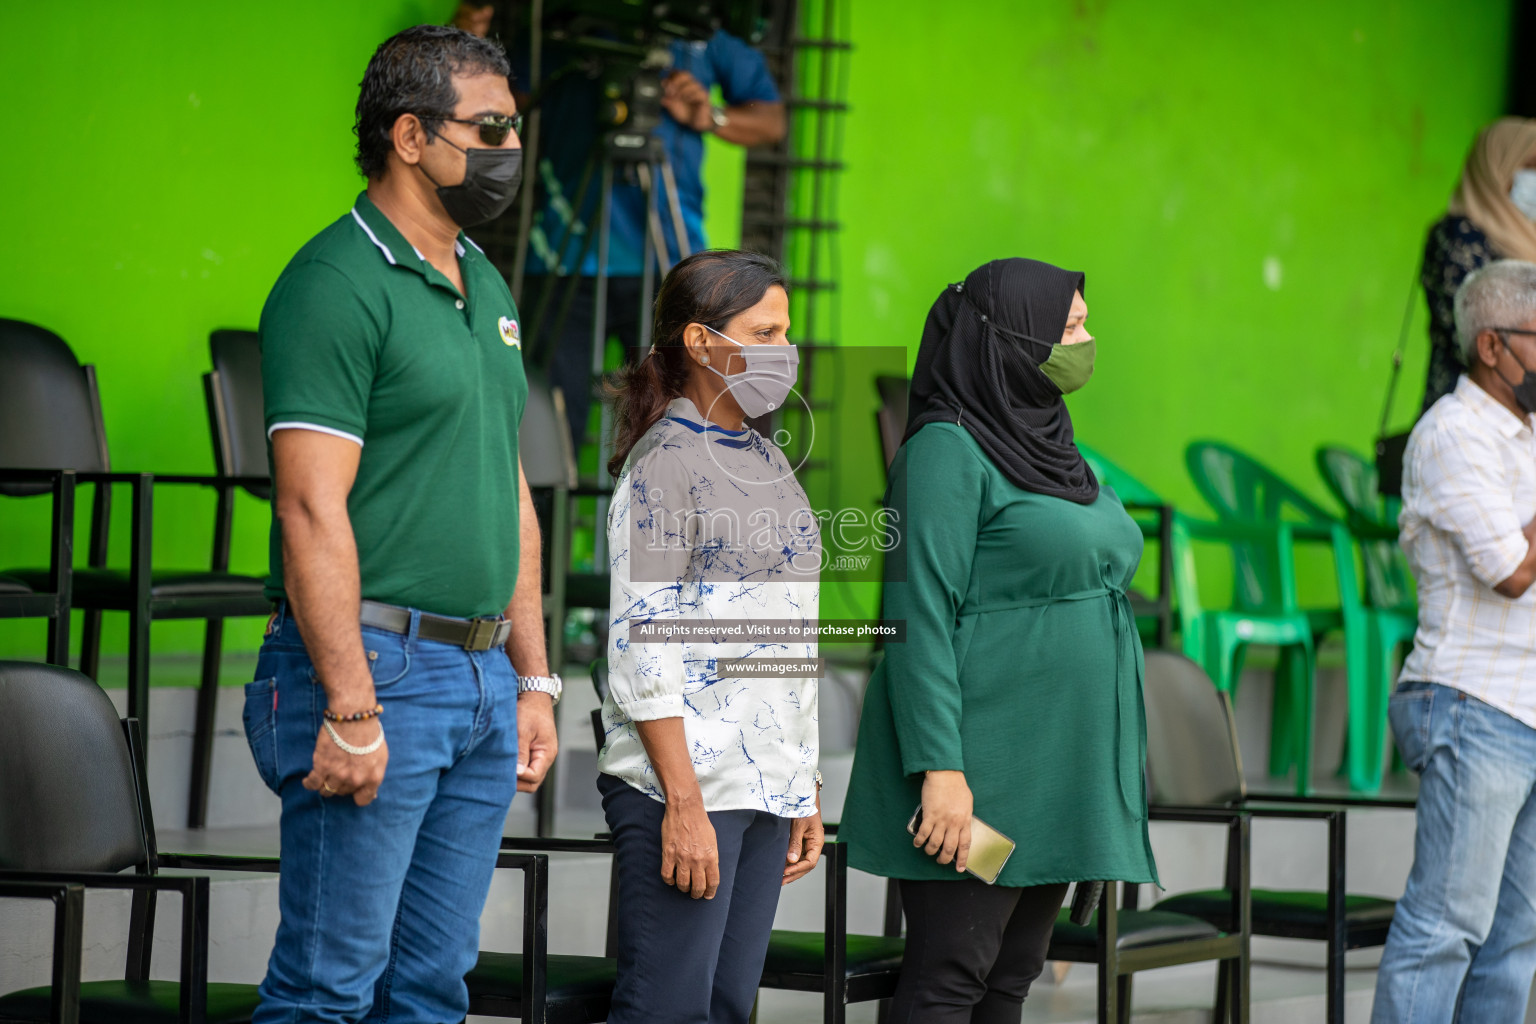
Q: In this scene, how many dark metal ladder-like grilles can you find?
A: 1